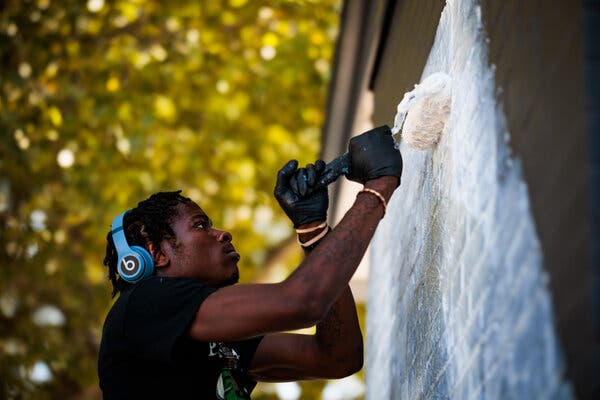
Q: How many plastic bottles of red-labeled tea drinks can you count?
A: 0